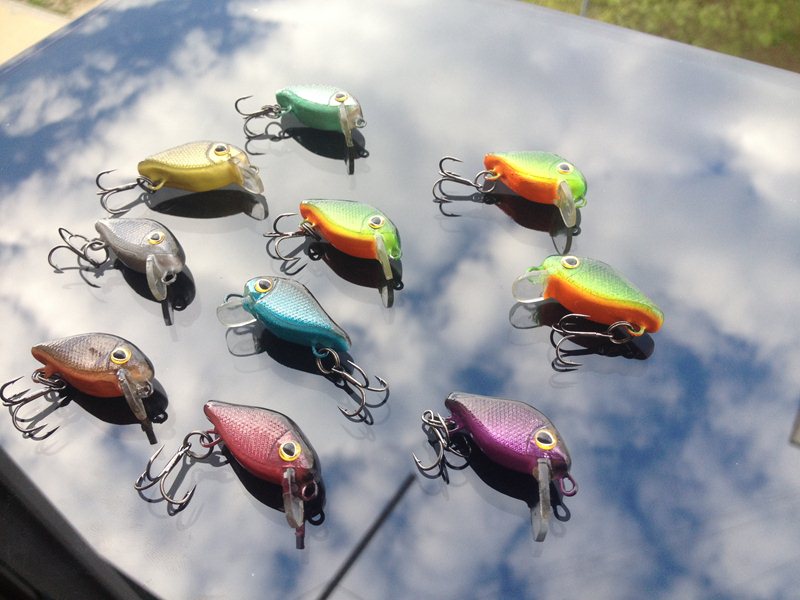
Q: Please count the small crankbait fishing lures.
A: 10